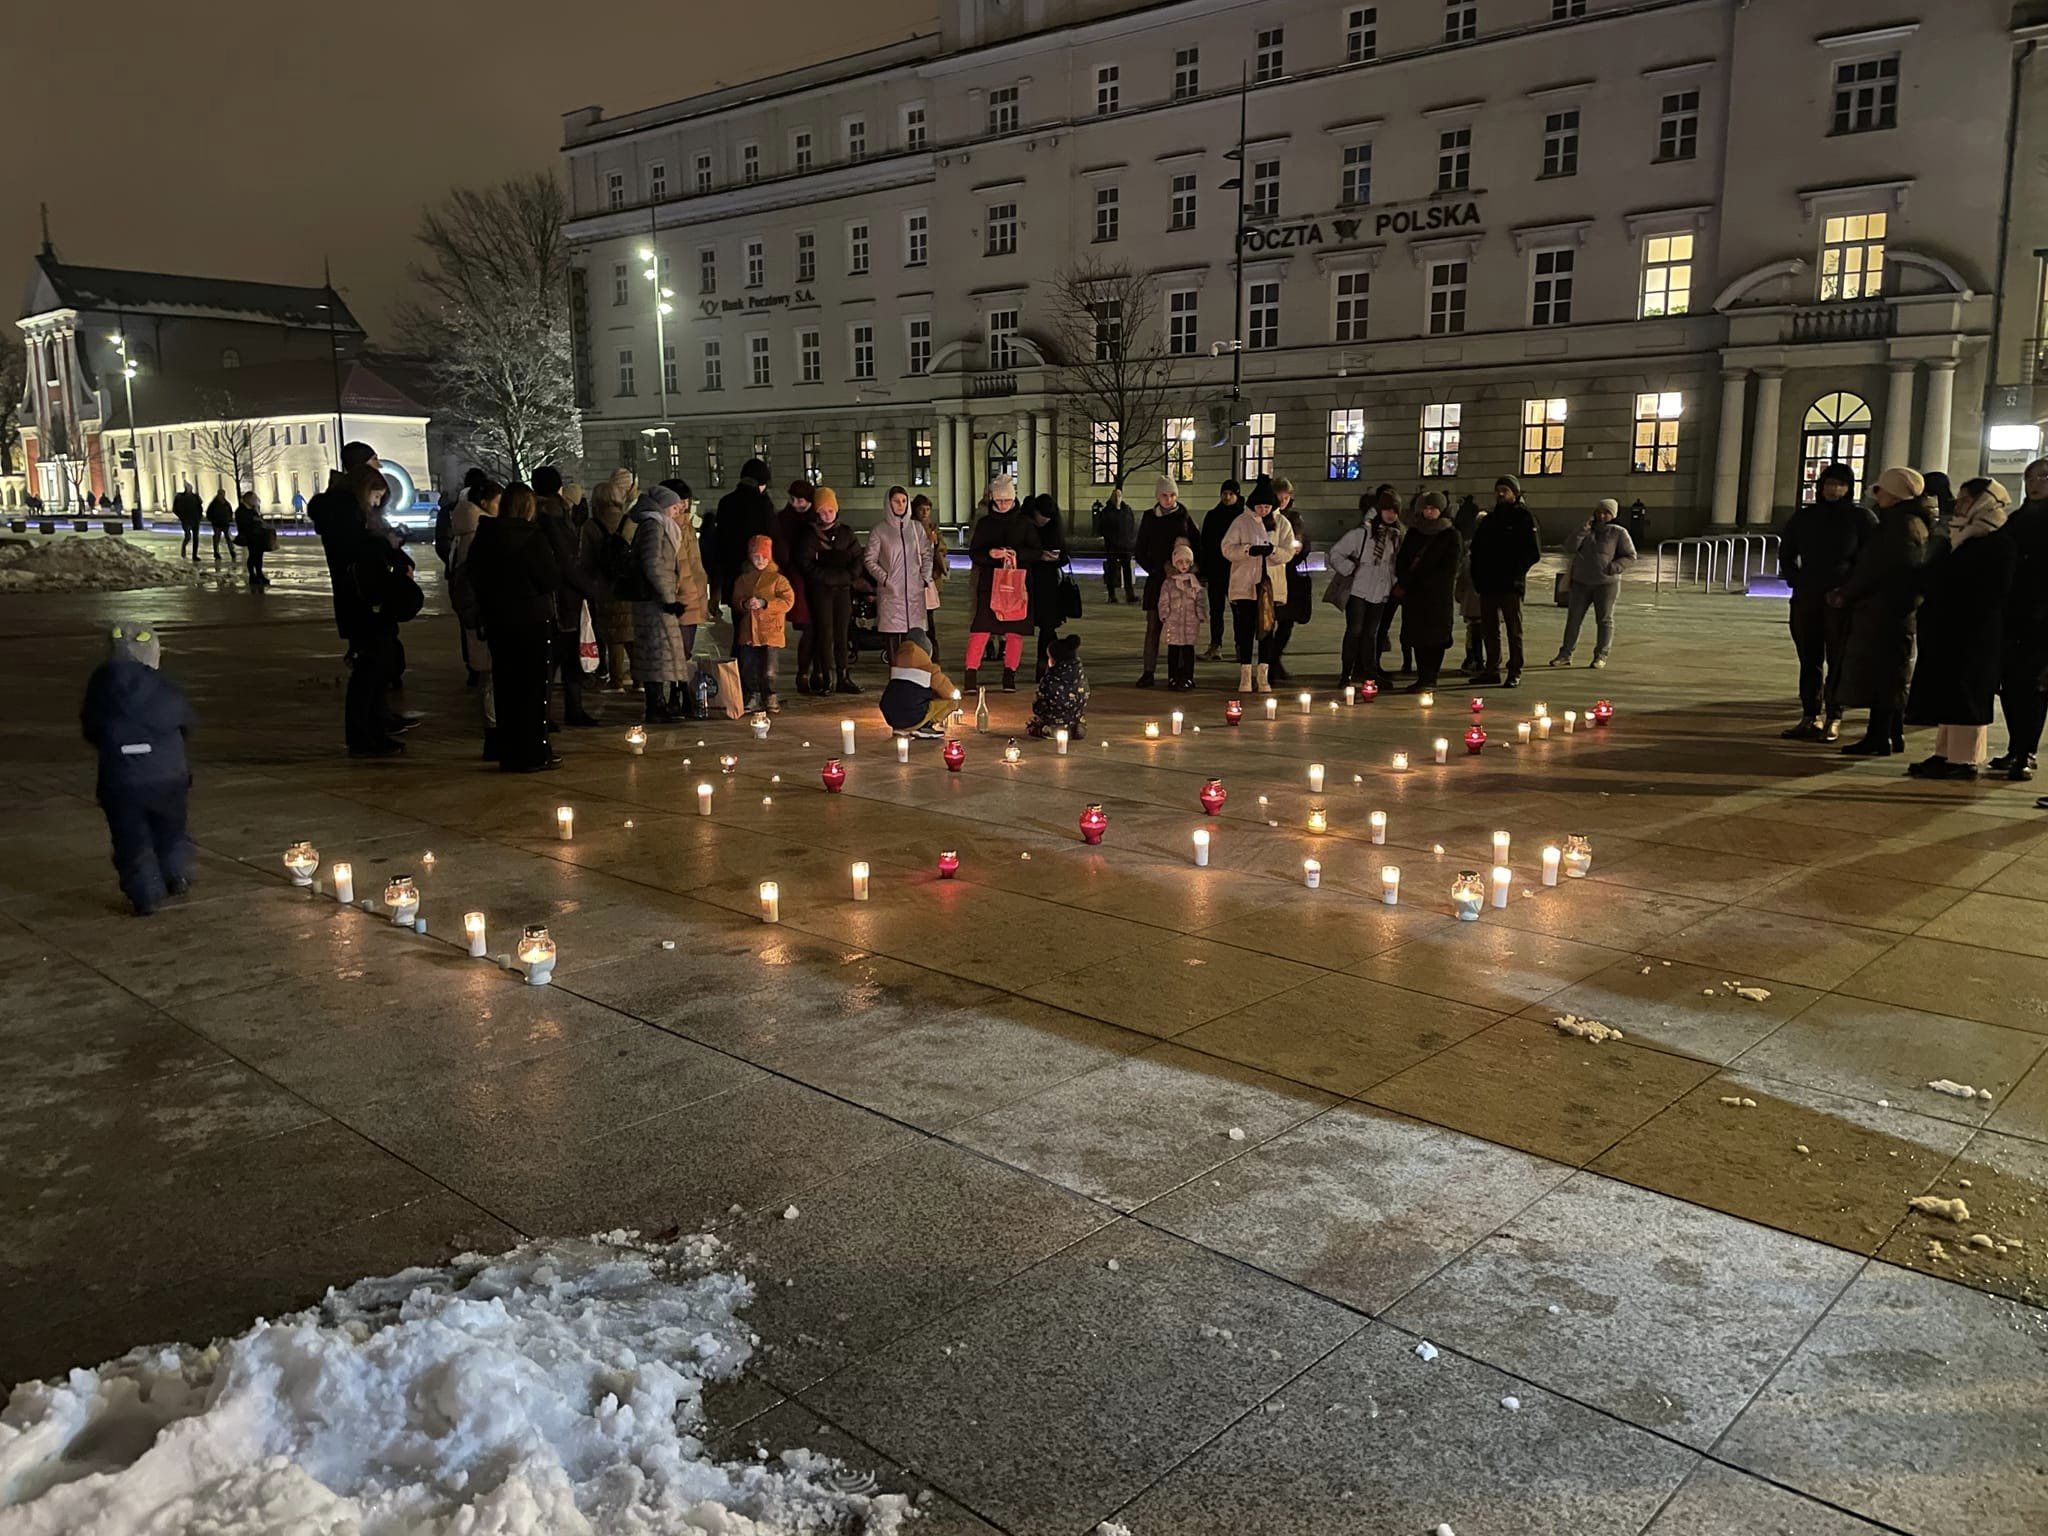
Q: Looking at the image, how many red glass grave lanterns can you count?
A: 10